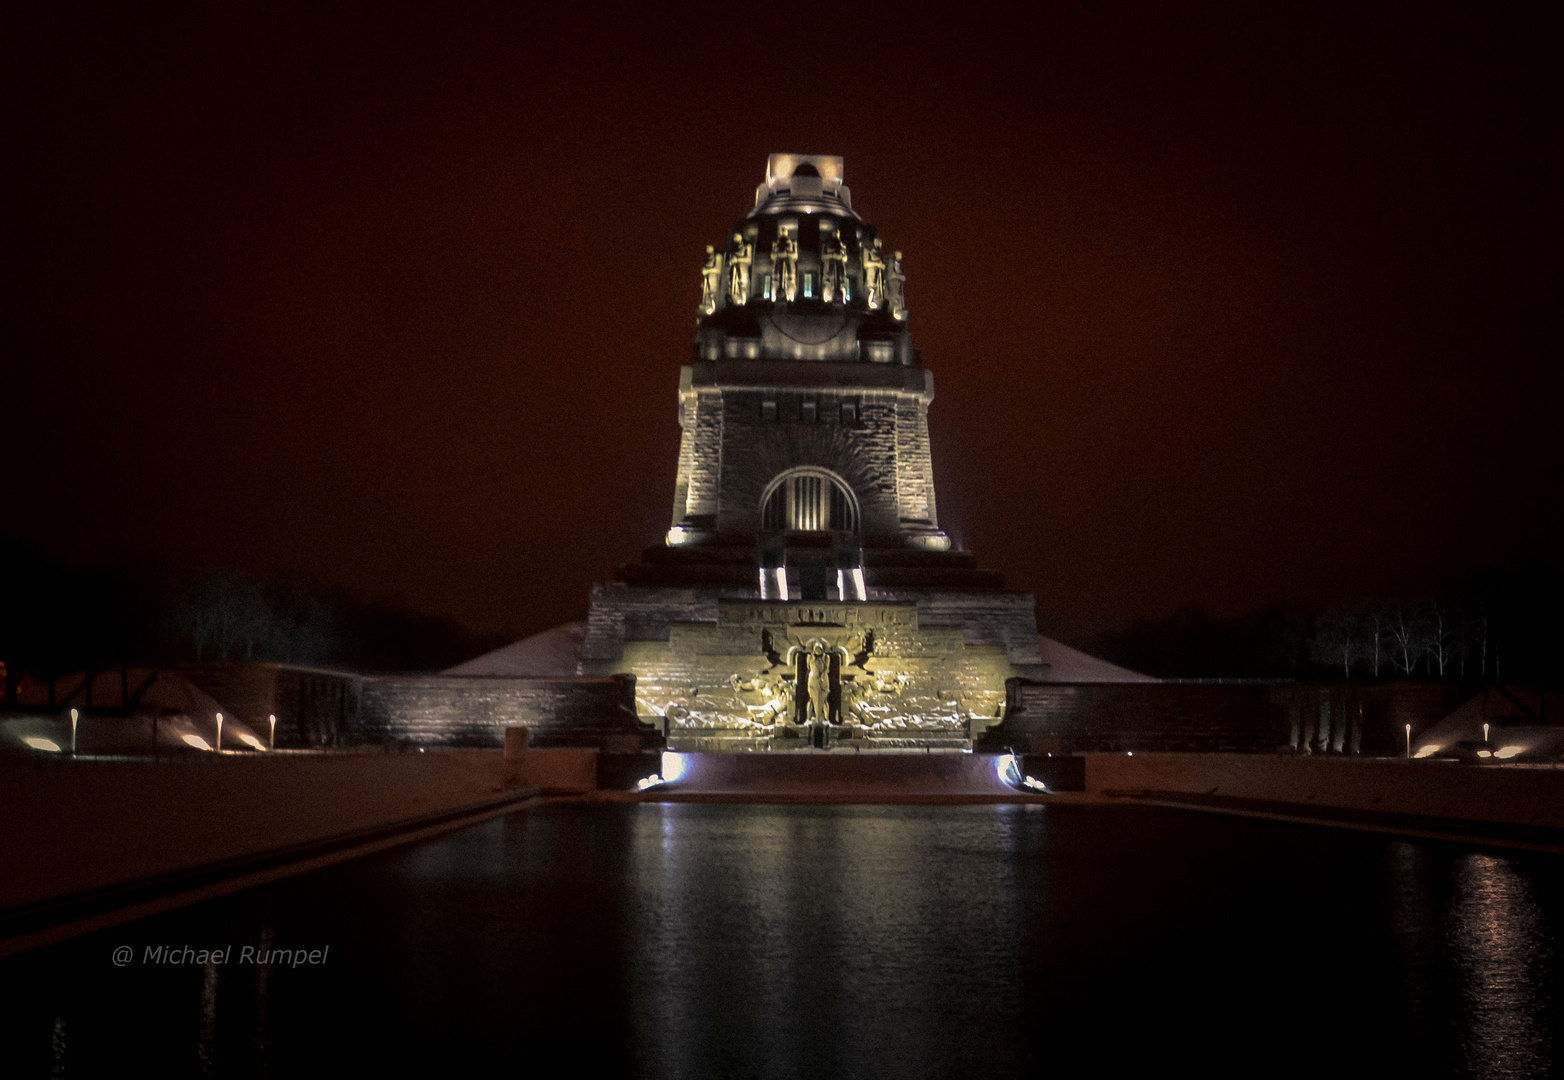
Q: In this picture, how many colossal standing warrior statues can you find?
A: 6